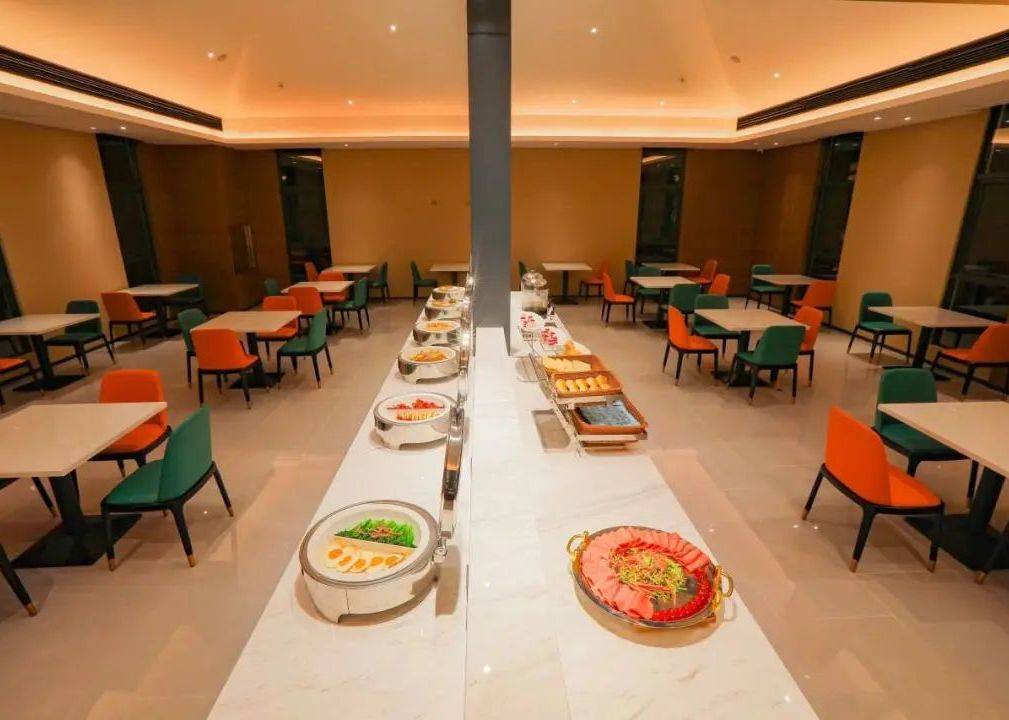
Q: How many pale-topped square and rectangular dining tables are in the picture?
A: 14